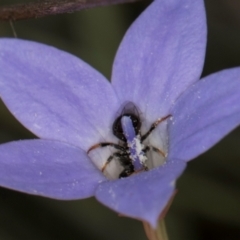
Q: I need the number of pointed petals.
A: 5